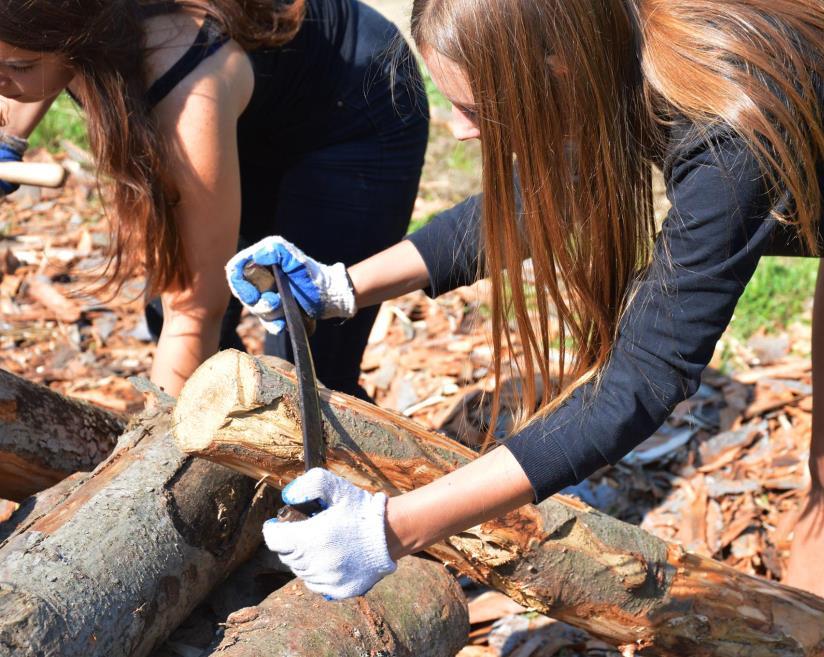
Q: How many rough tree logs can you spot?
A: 4